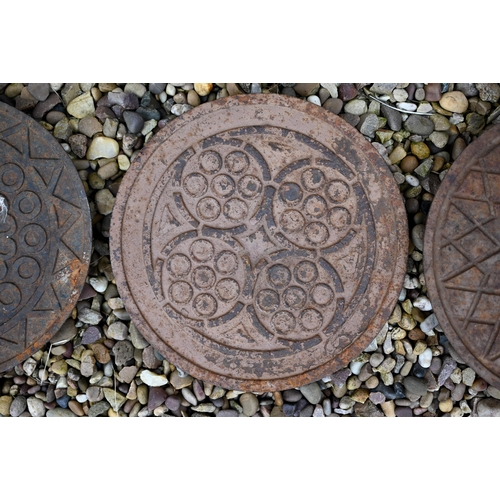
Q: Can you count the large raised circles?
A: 4